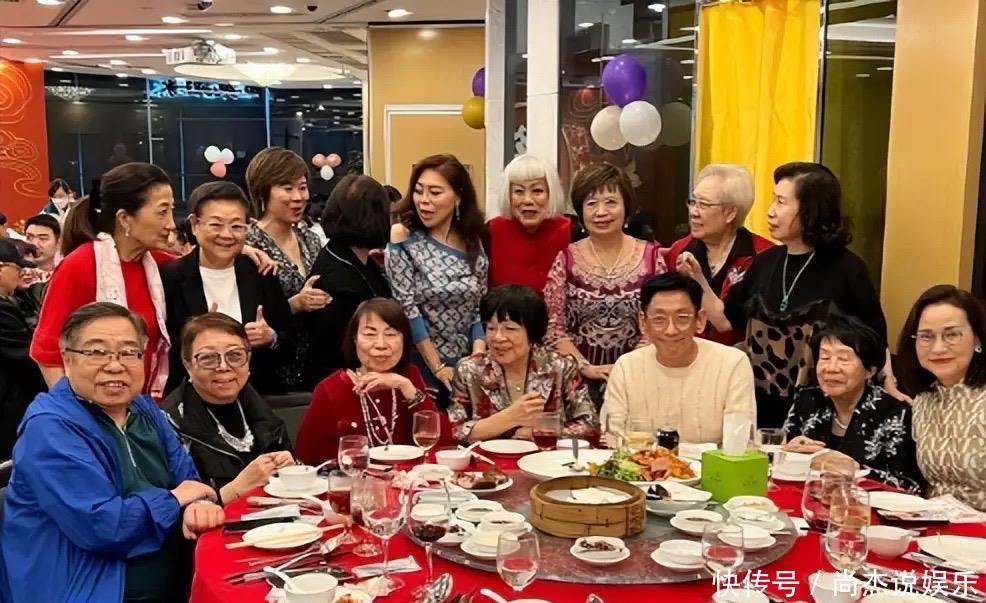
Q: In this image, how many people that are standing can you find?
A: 9